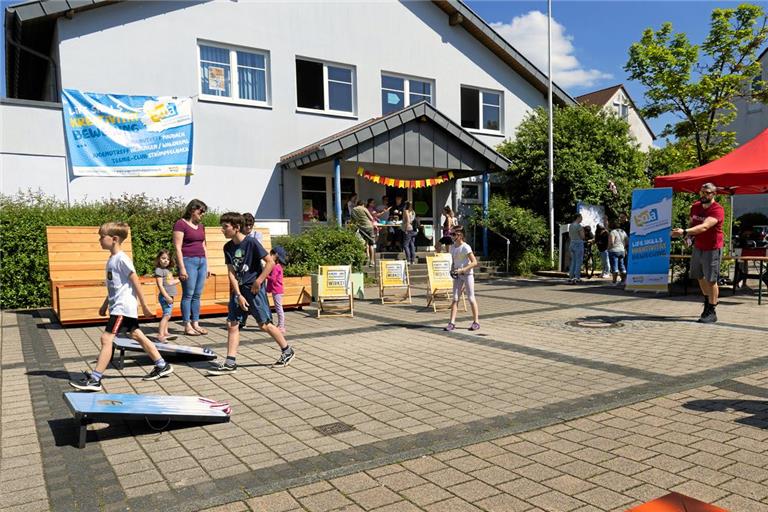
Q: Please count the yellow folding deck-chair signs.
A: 3